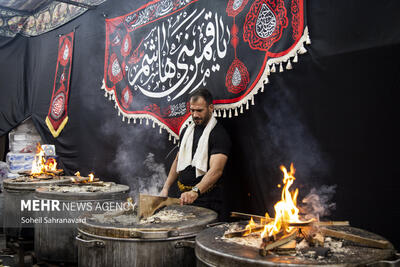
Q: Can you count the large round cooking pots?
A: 4